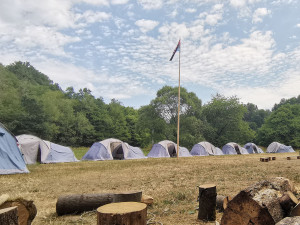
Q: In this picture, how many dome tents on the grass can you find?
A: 8